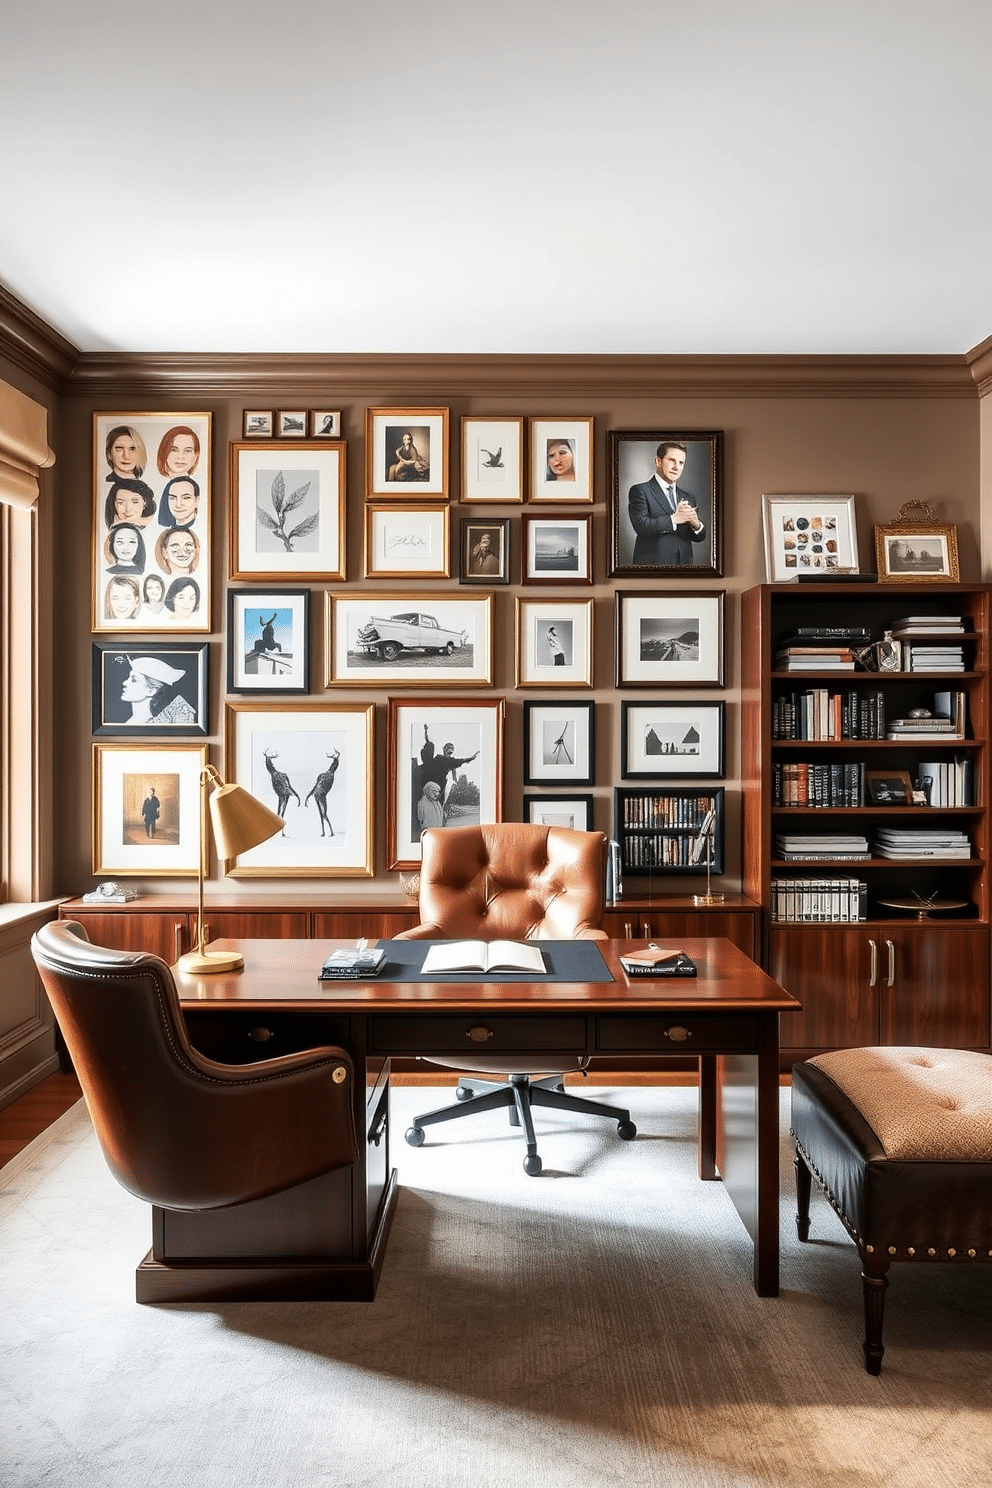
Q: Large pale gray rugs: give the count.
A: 1